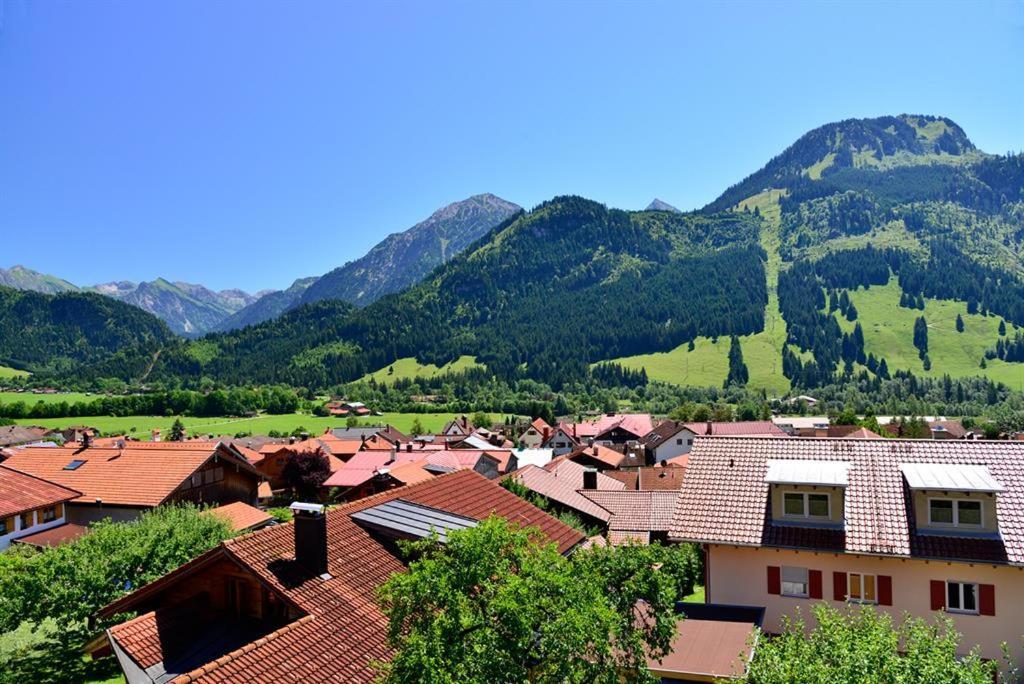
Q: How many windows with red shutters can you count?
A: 3